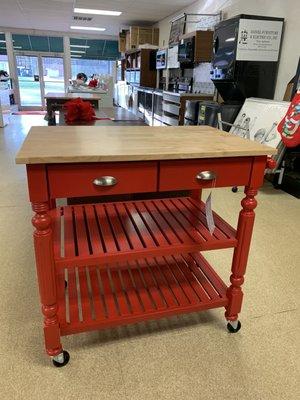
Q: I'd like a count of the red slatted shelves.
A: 2